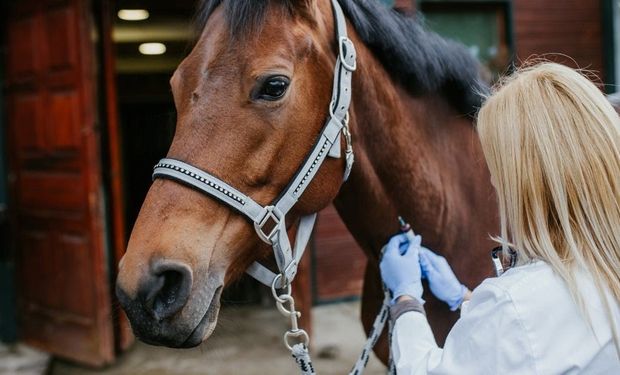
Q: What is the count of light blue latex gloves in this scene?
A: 2